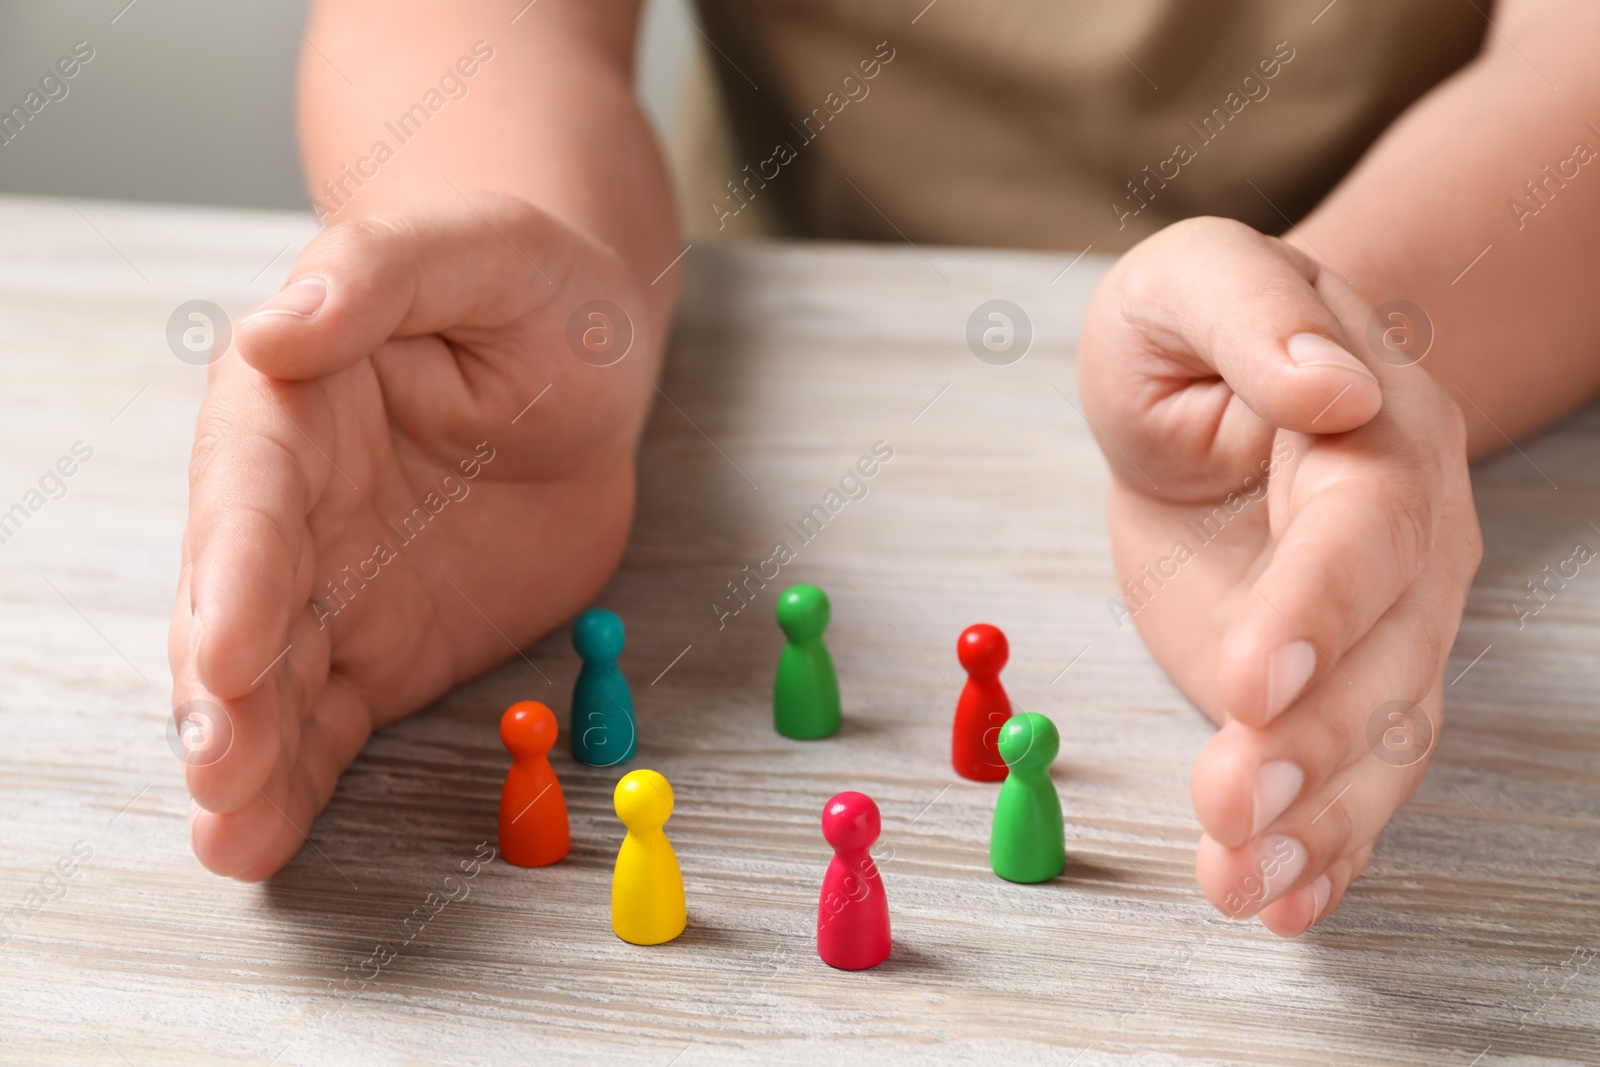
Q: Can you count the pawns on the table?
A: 7